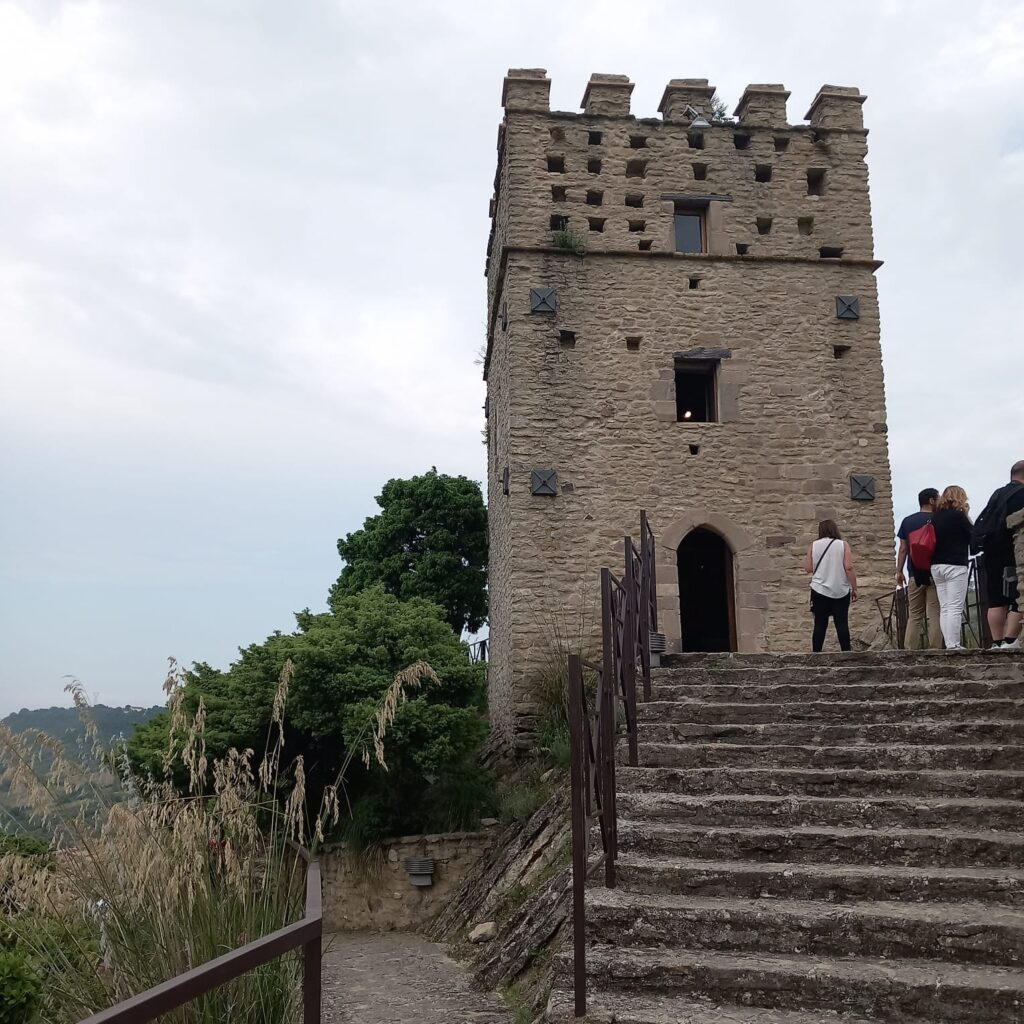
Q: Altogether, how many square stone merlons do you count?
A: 5